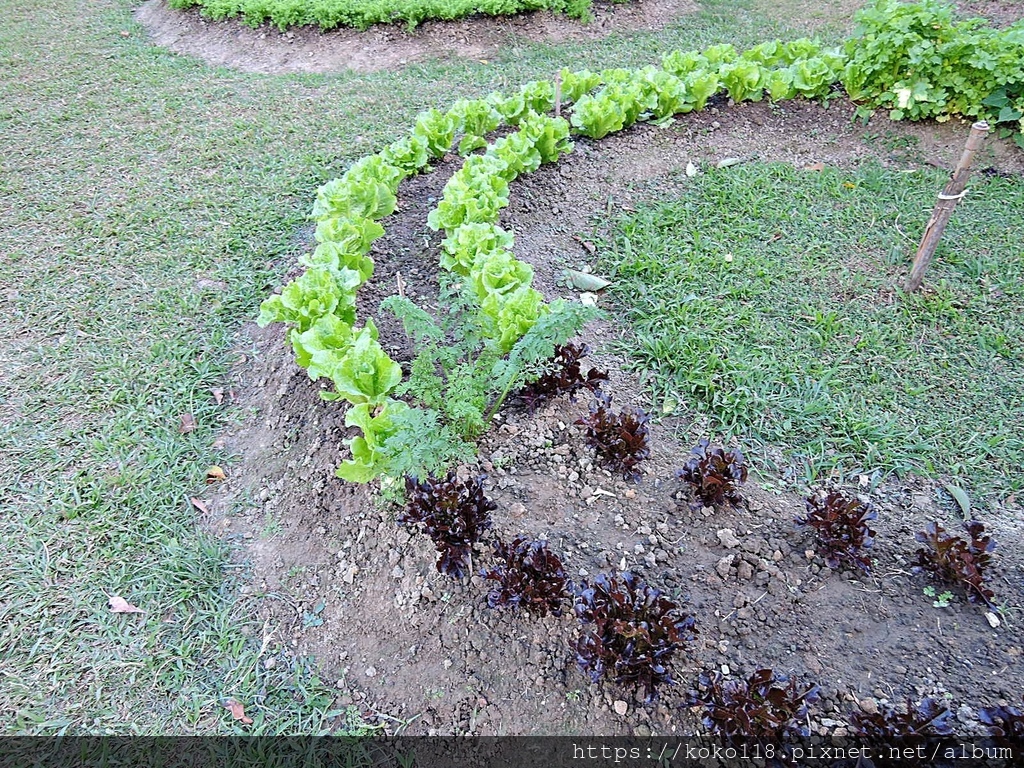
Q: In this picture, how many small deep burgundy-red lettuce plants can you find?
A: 11